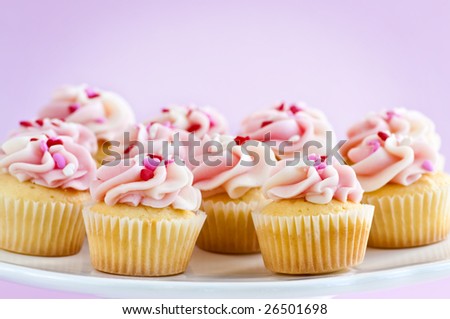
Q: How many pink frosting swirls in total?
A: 11